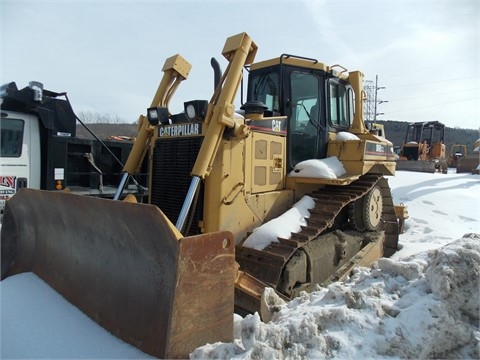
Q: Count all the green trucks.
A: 0